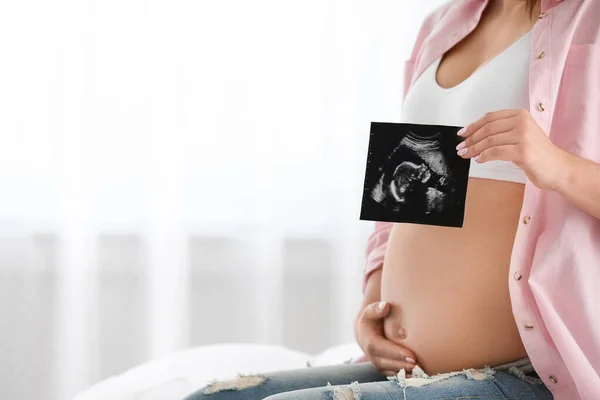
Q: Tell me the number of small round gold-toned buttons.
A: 7